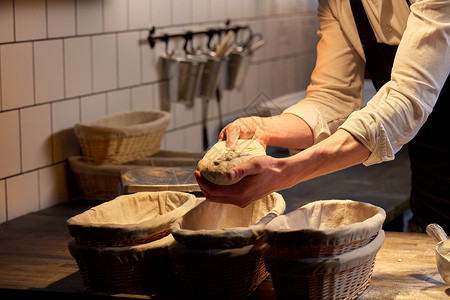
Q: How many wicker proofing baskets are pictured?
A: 8